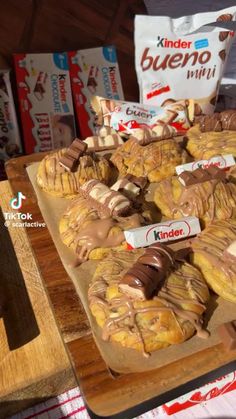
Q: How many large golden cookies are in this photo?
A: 7